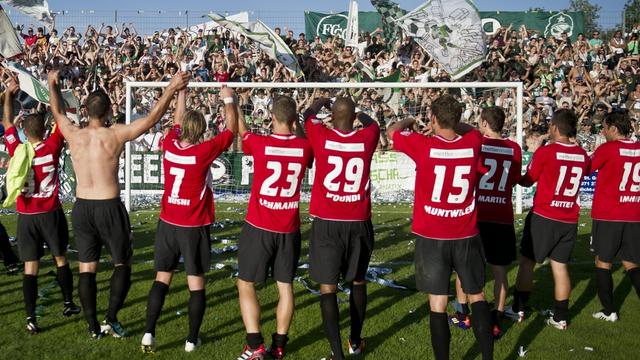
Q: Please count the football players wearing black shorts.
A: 9